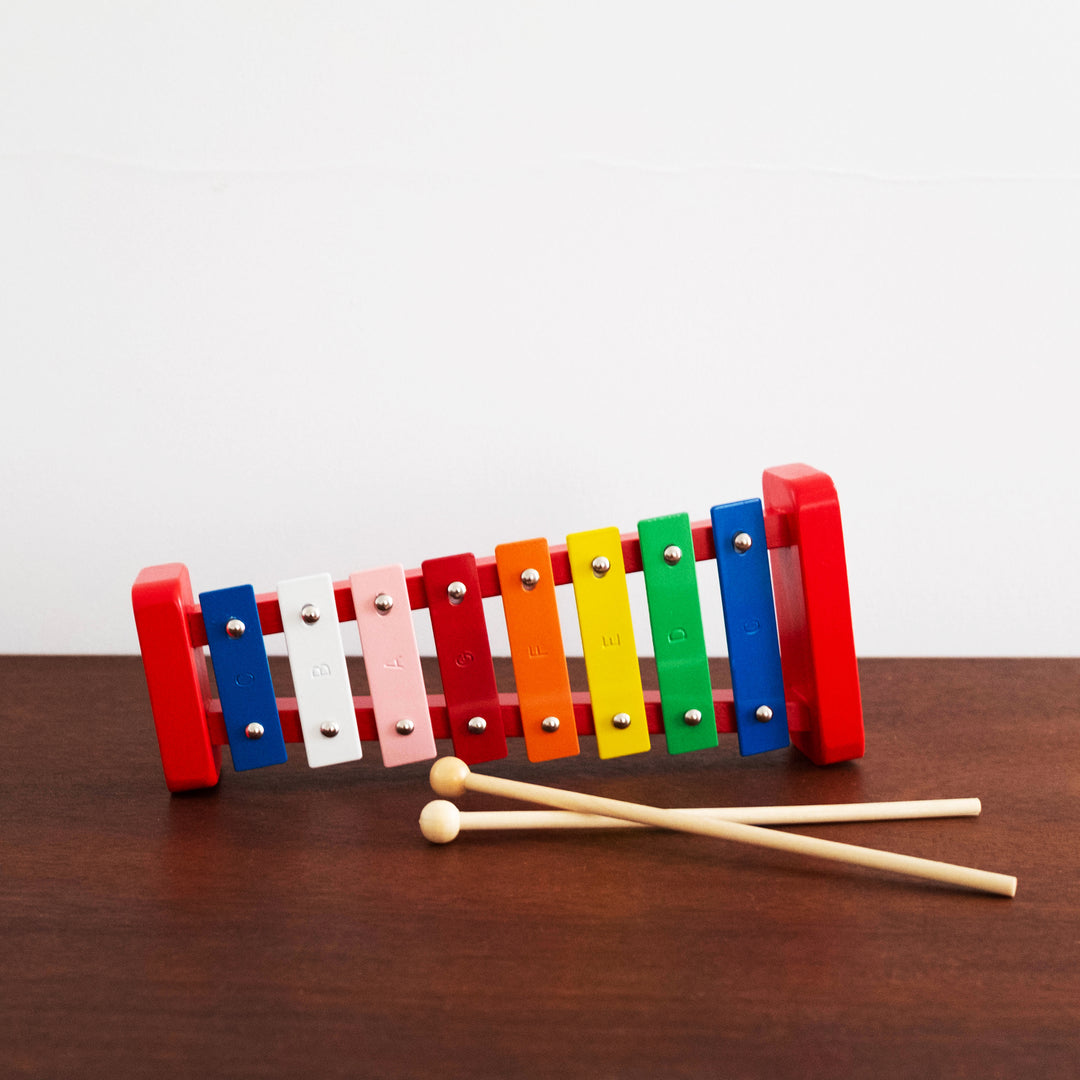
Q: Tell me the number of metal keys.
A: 8